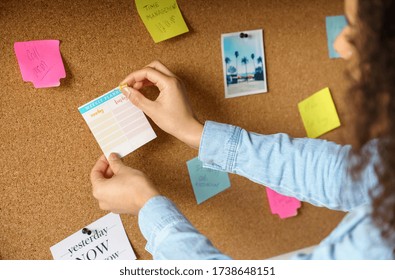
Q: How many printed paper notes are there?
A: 2